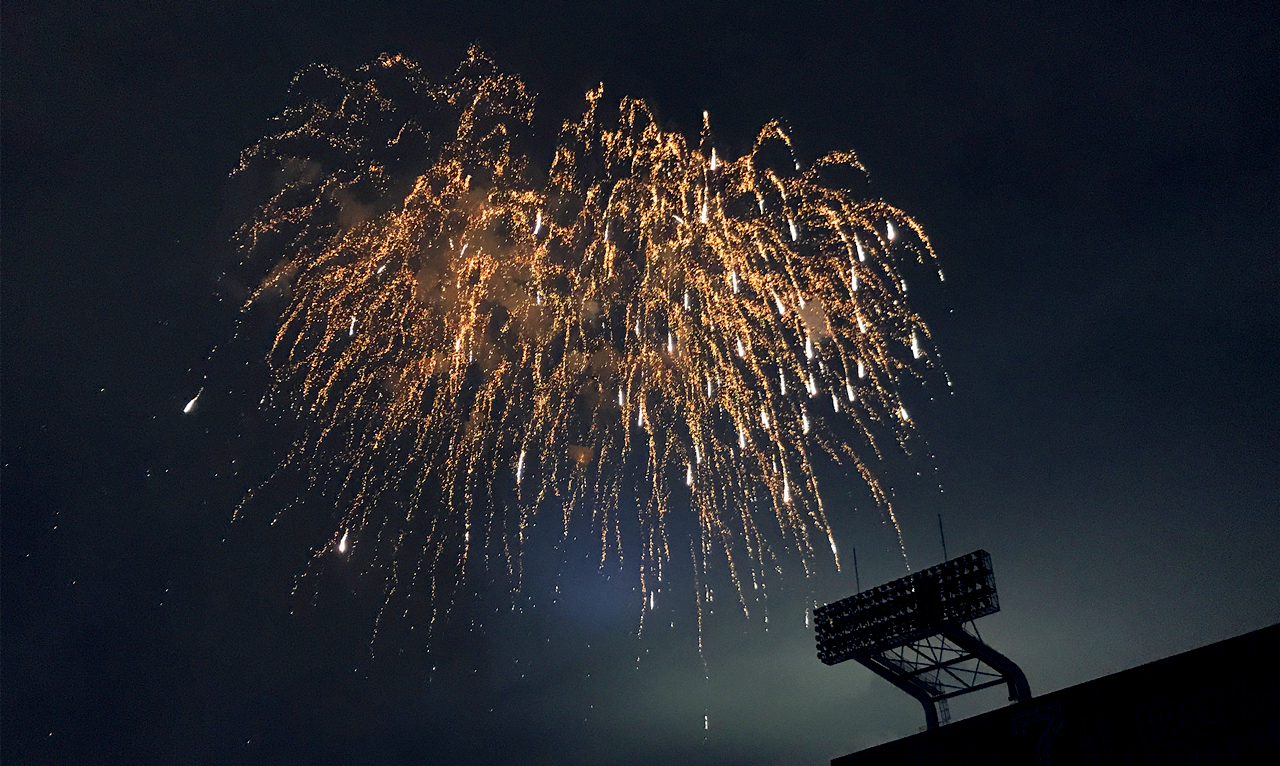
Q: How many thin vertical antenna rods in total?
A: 2